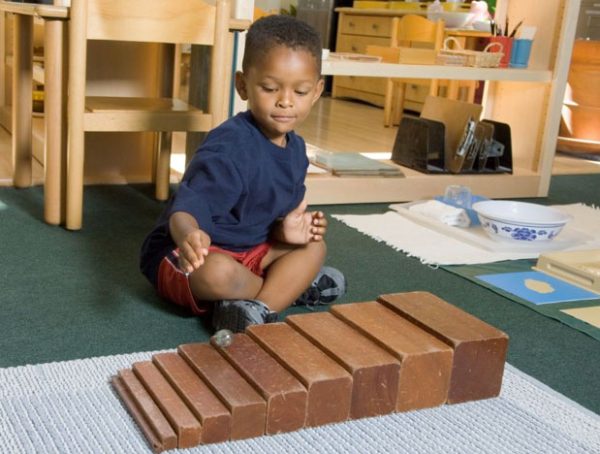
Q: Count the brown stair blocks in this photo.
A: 10